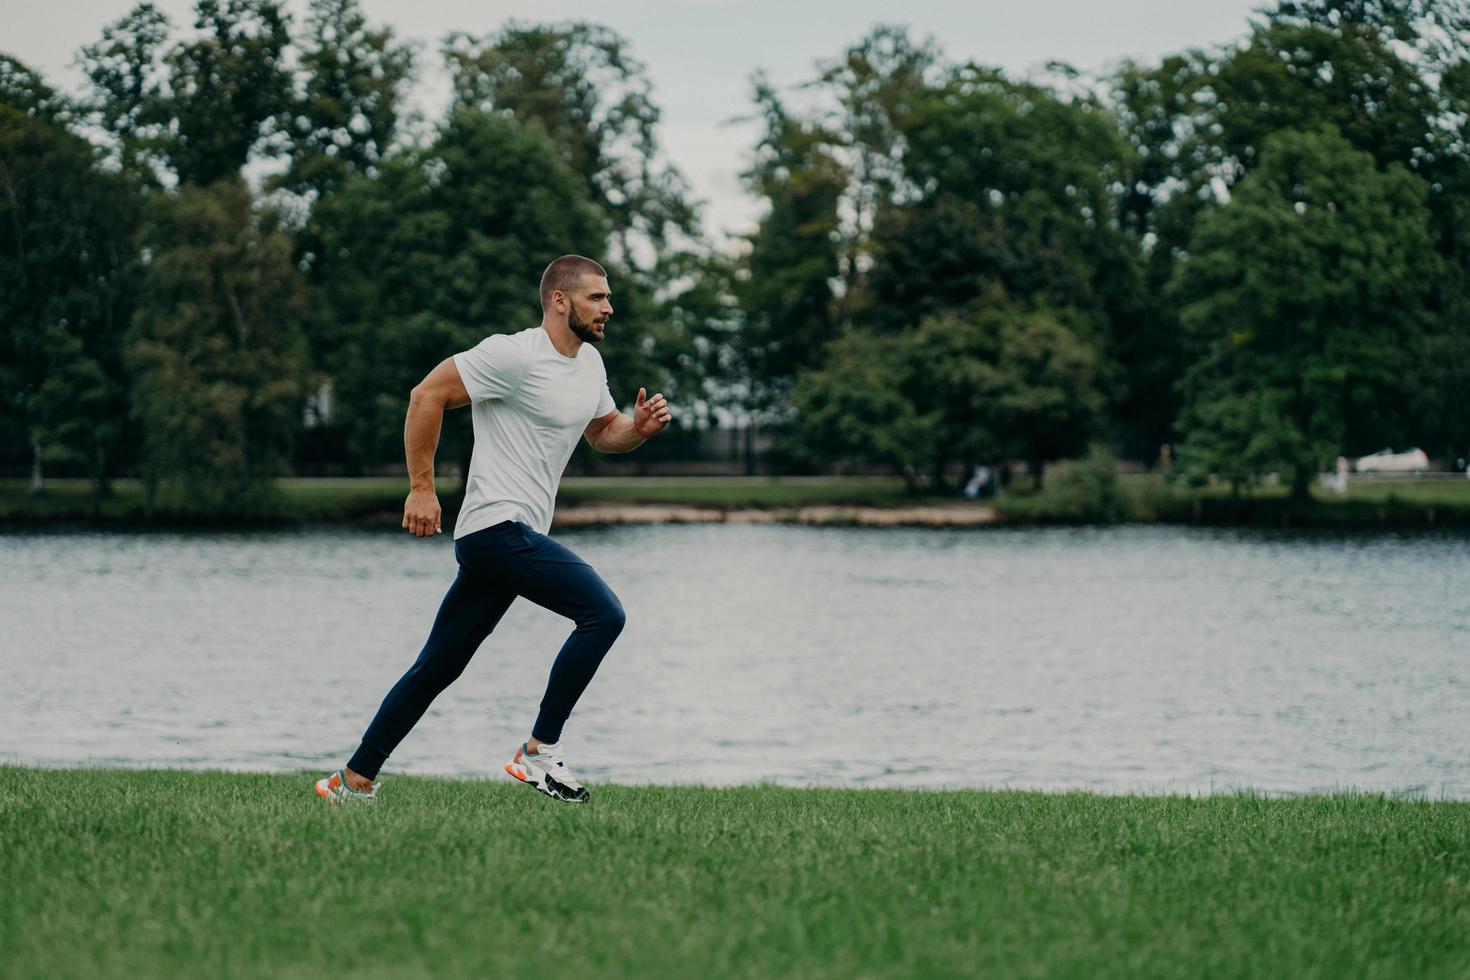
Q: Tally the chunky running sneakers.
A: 2